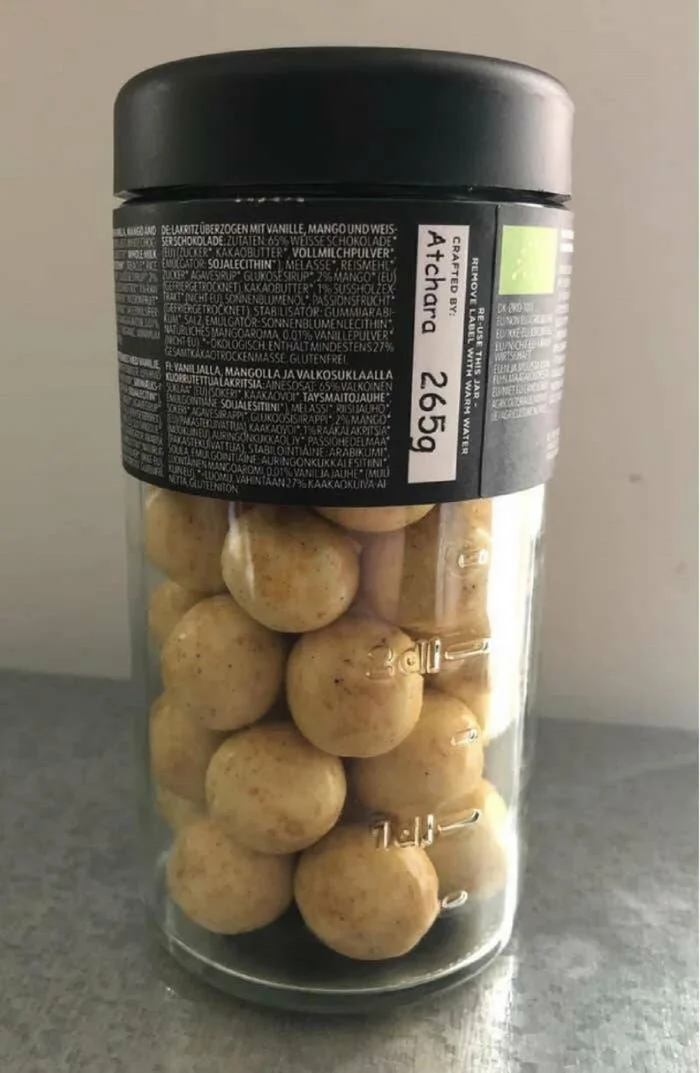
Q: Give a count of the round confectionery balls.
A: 15